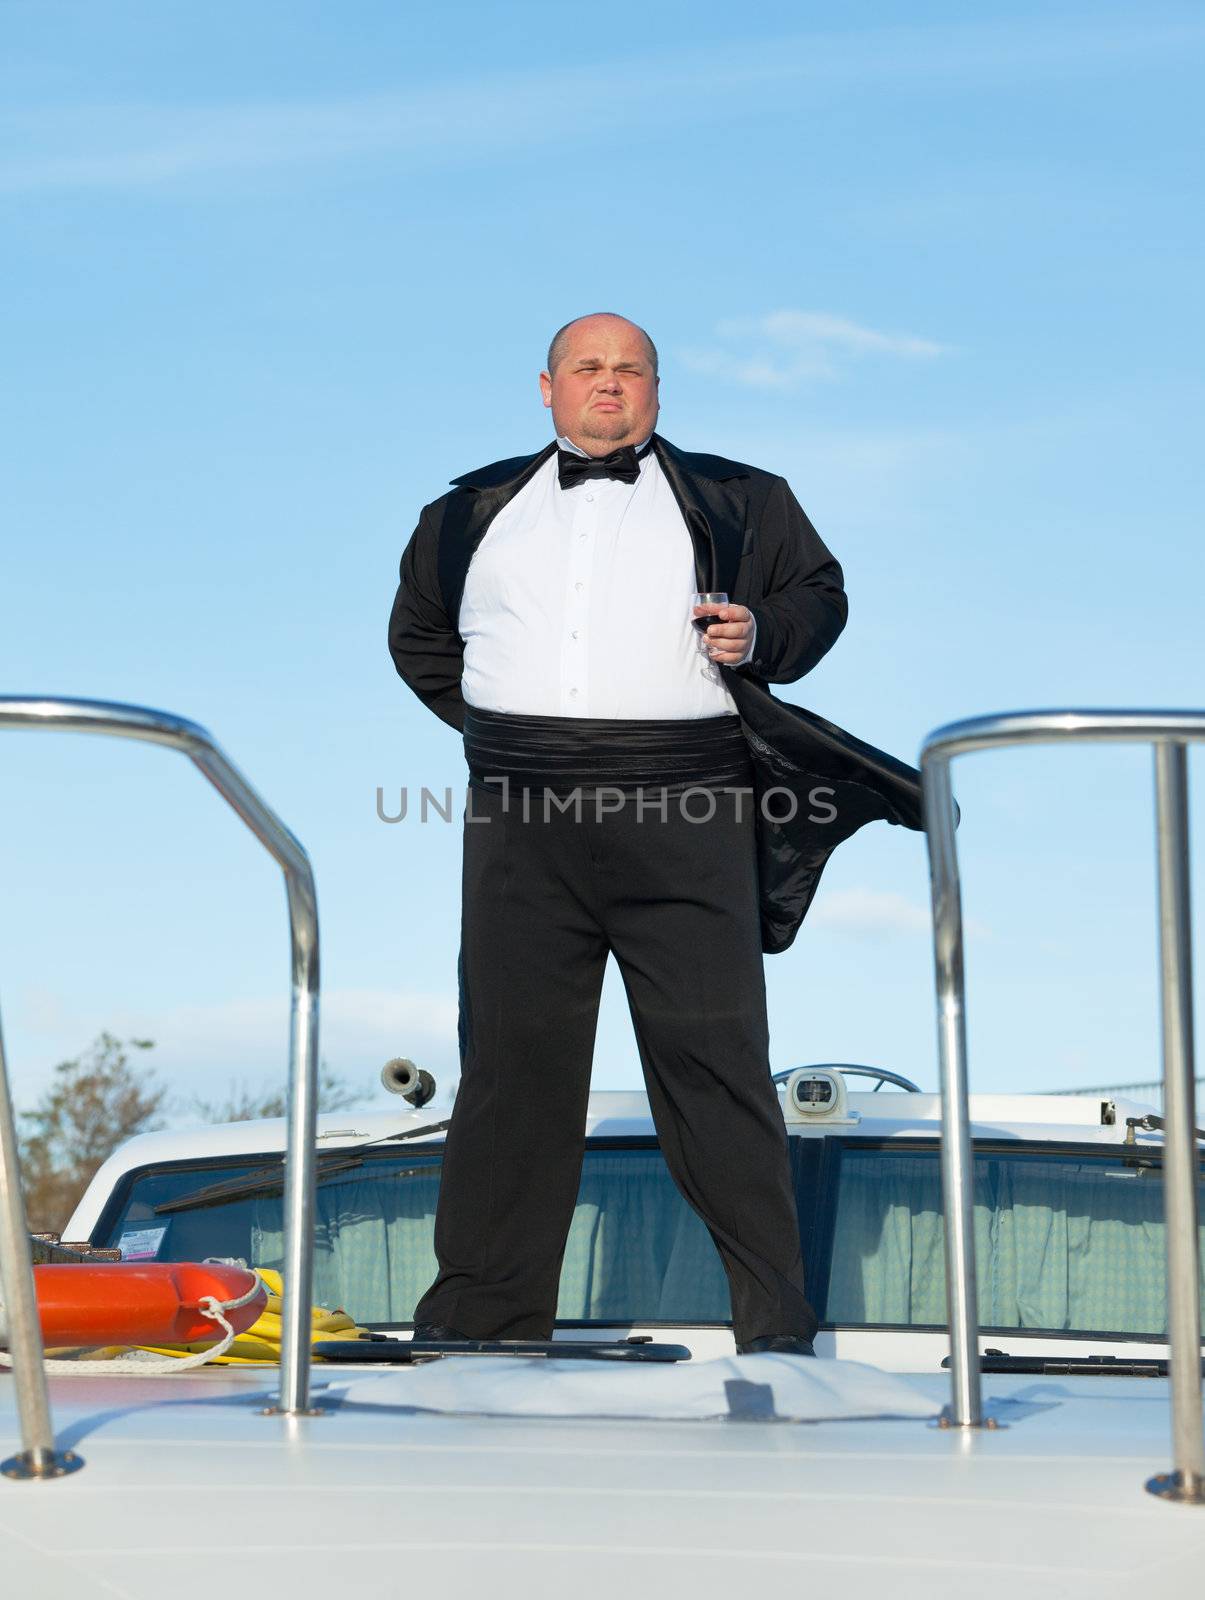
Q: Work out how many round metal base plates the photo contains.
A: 4